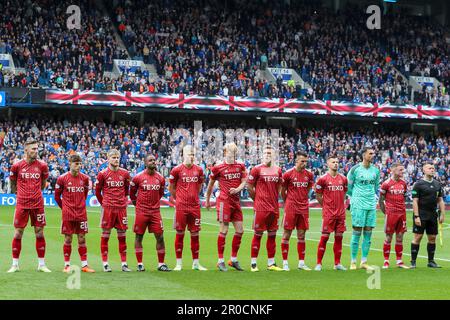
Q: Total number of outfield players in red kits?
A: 10